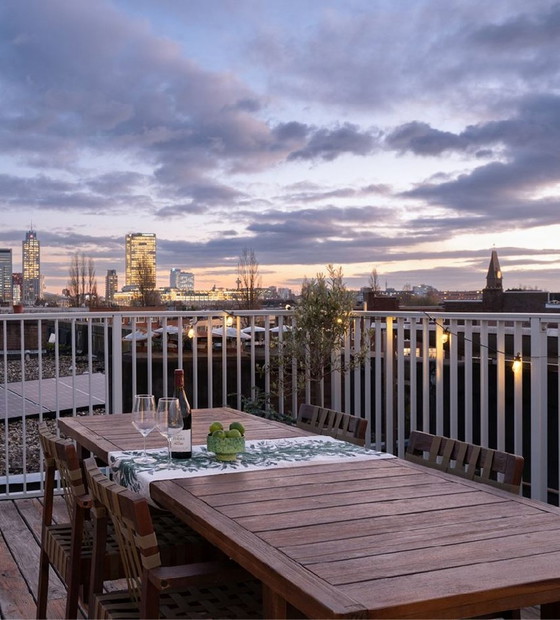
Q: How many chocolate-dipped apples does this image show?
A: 0